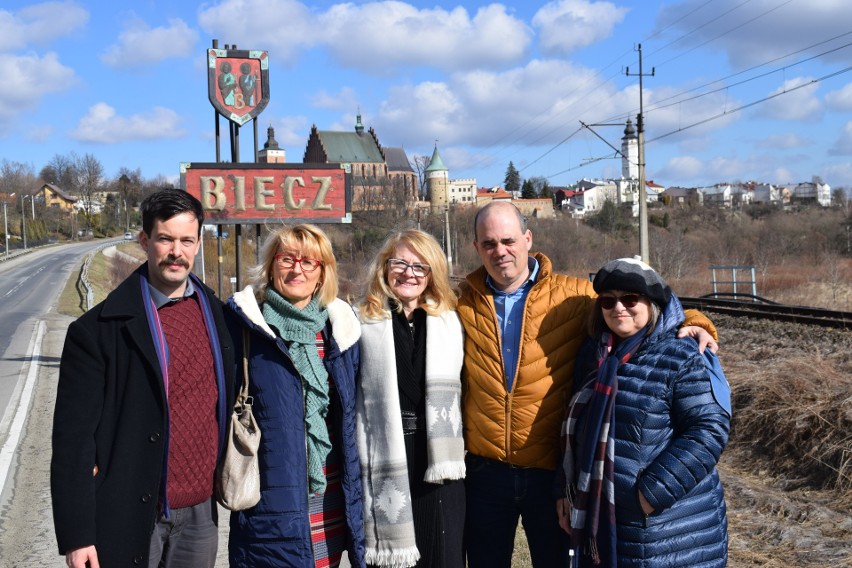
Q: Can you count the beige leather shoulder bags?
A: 1